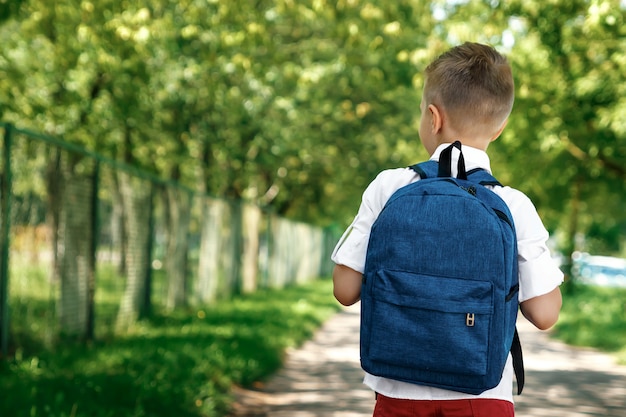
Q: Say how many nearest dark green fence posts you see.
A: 3